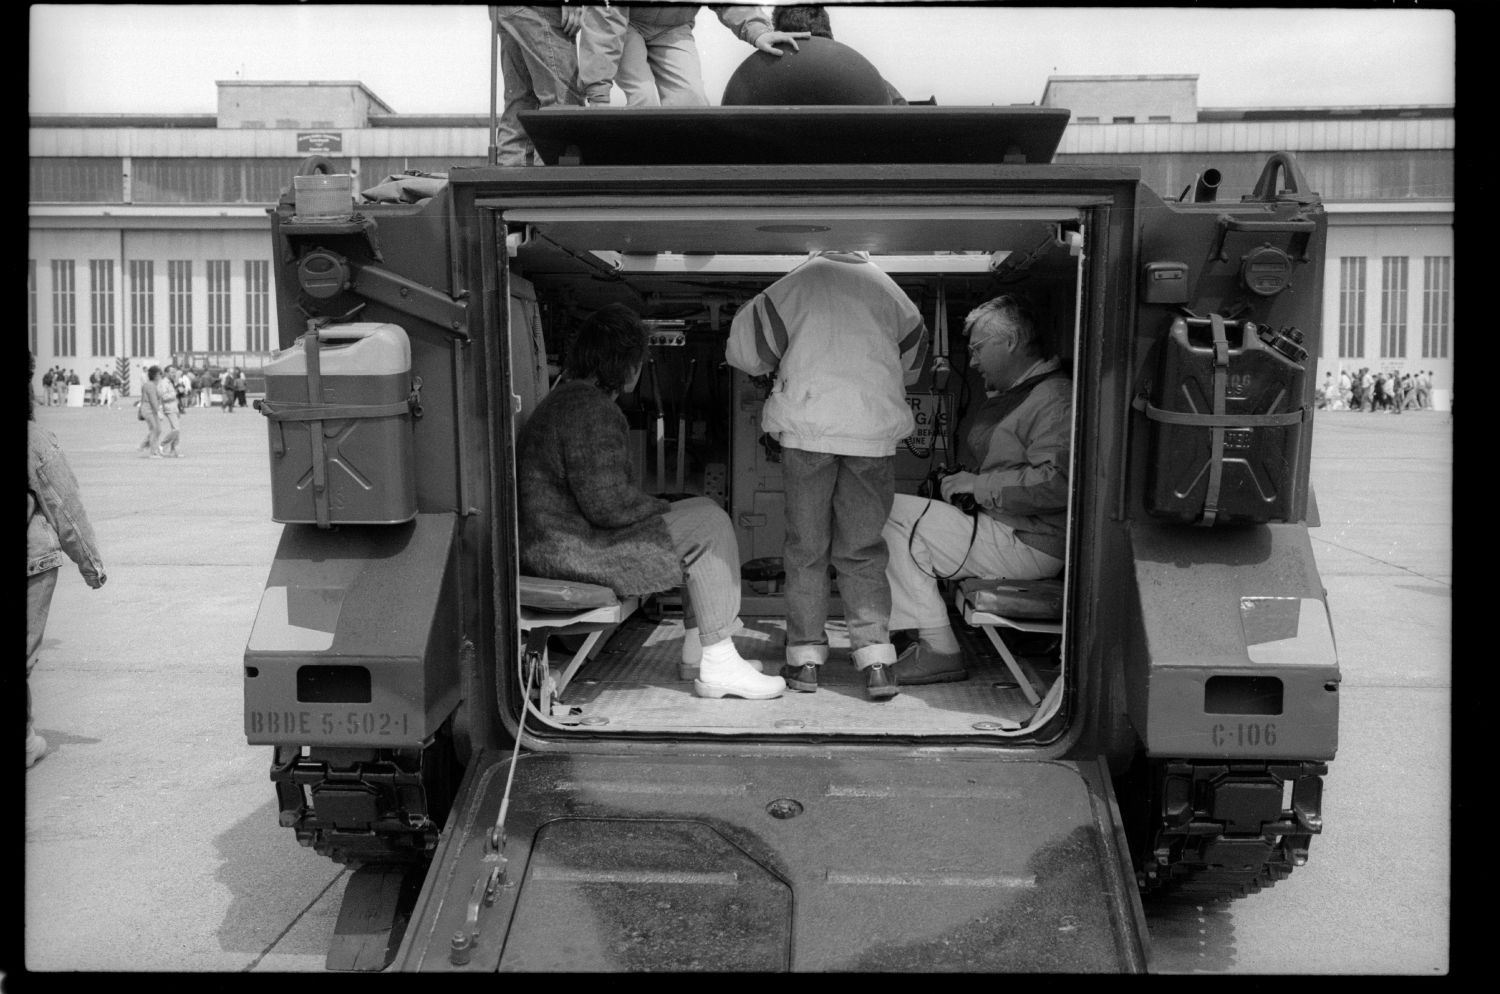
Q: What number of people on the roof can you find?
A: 3